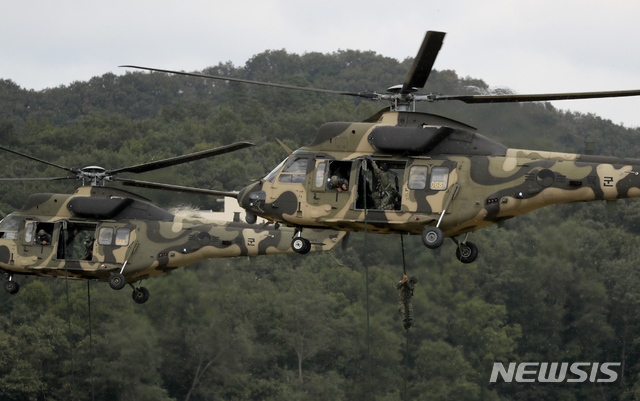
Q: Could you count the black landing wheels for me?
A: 6